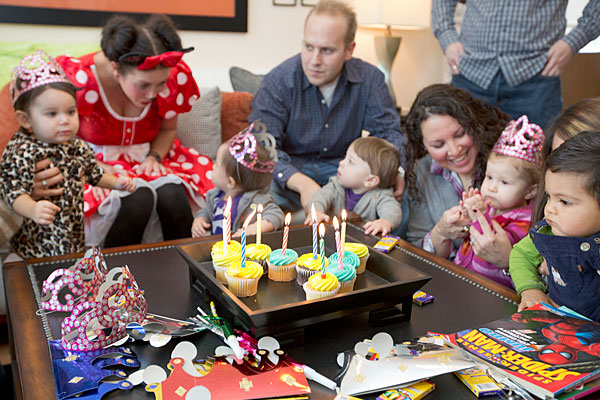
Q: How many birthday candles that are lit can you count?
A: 9